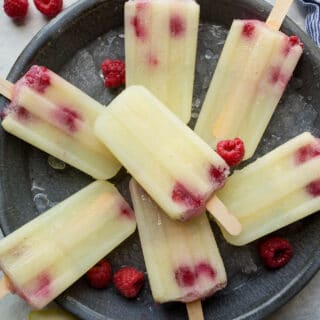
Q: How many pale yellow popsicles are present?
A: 7